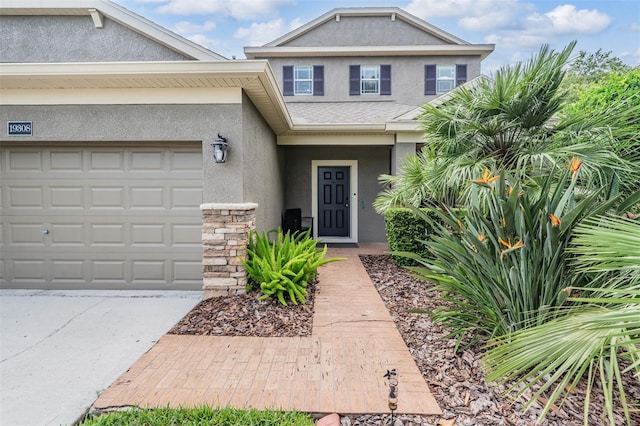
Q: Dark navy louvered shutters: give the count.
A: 6